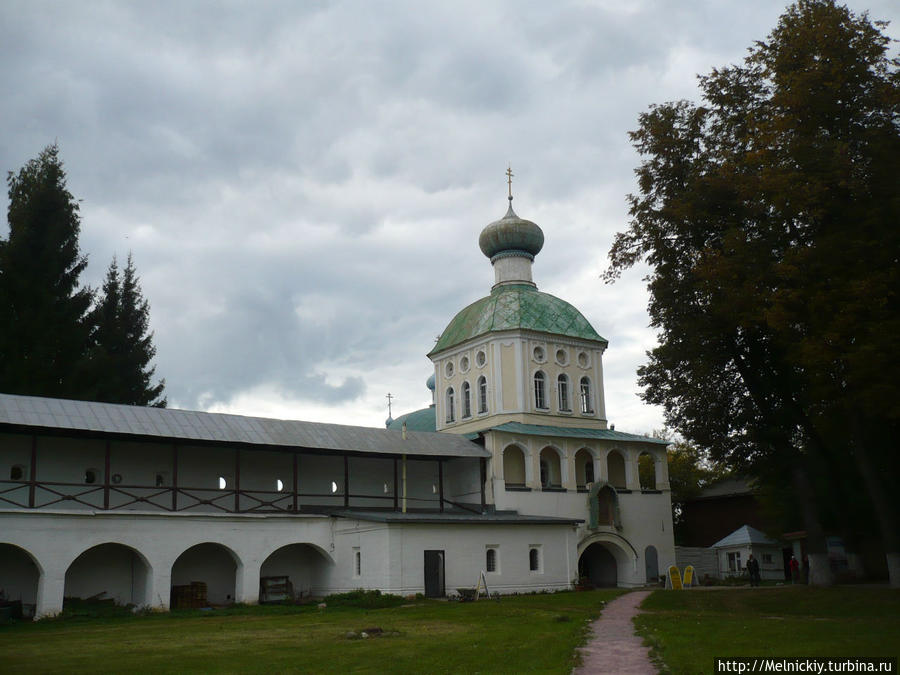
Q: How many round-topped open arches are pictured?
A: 10